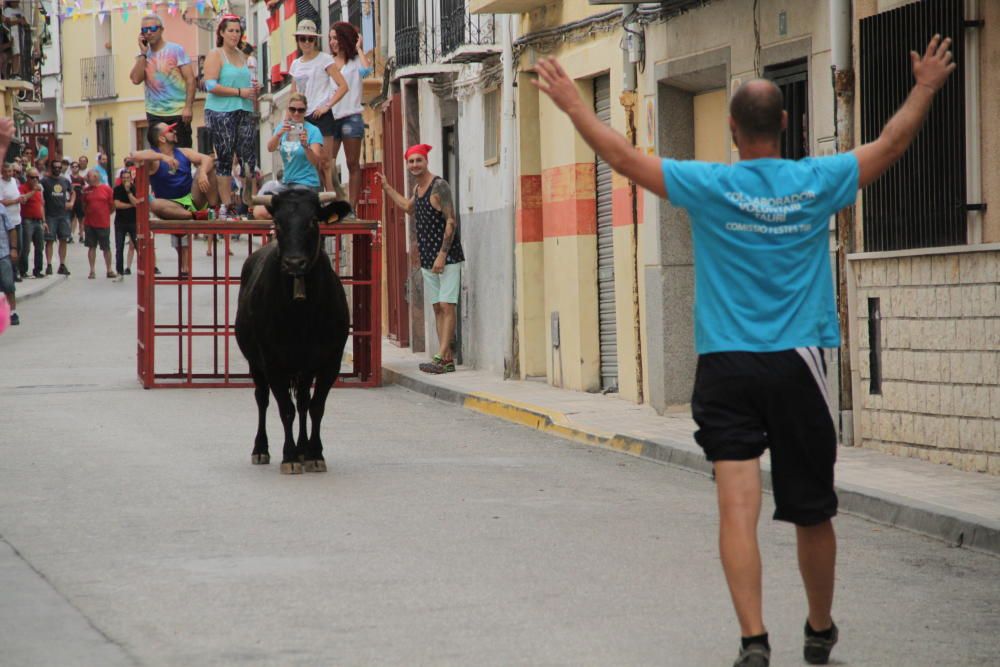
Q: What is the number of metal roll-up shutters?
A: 1